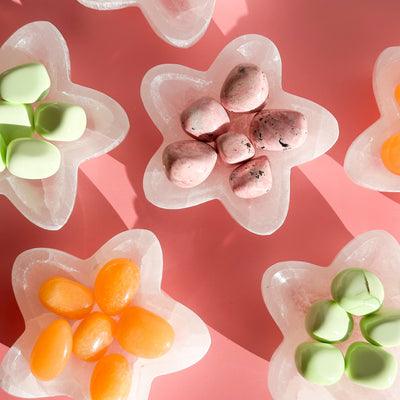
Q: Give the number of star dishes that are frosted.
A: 6